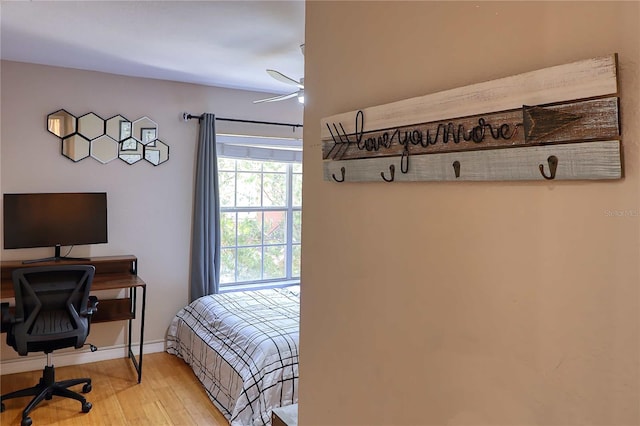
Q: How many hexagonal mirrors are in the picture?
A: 8